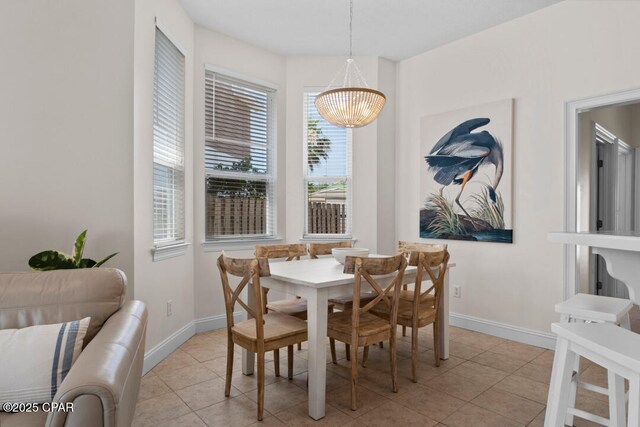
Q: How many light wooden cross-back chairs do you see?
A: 6